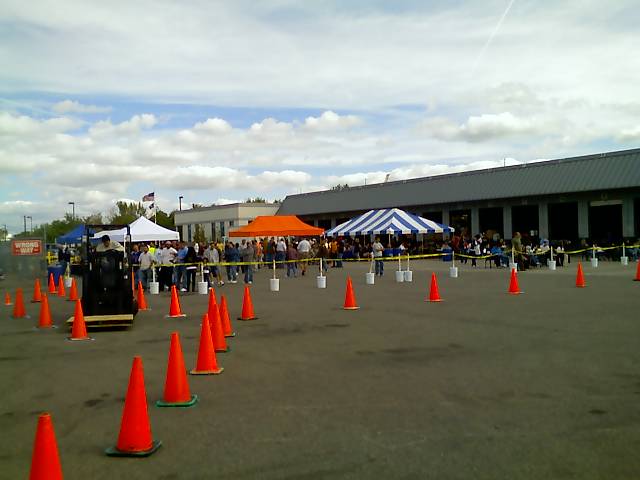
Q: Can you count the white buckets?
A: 13